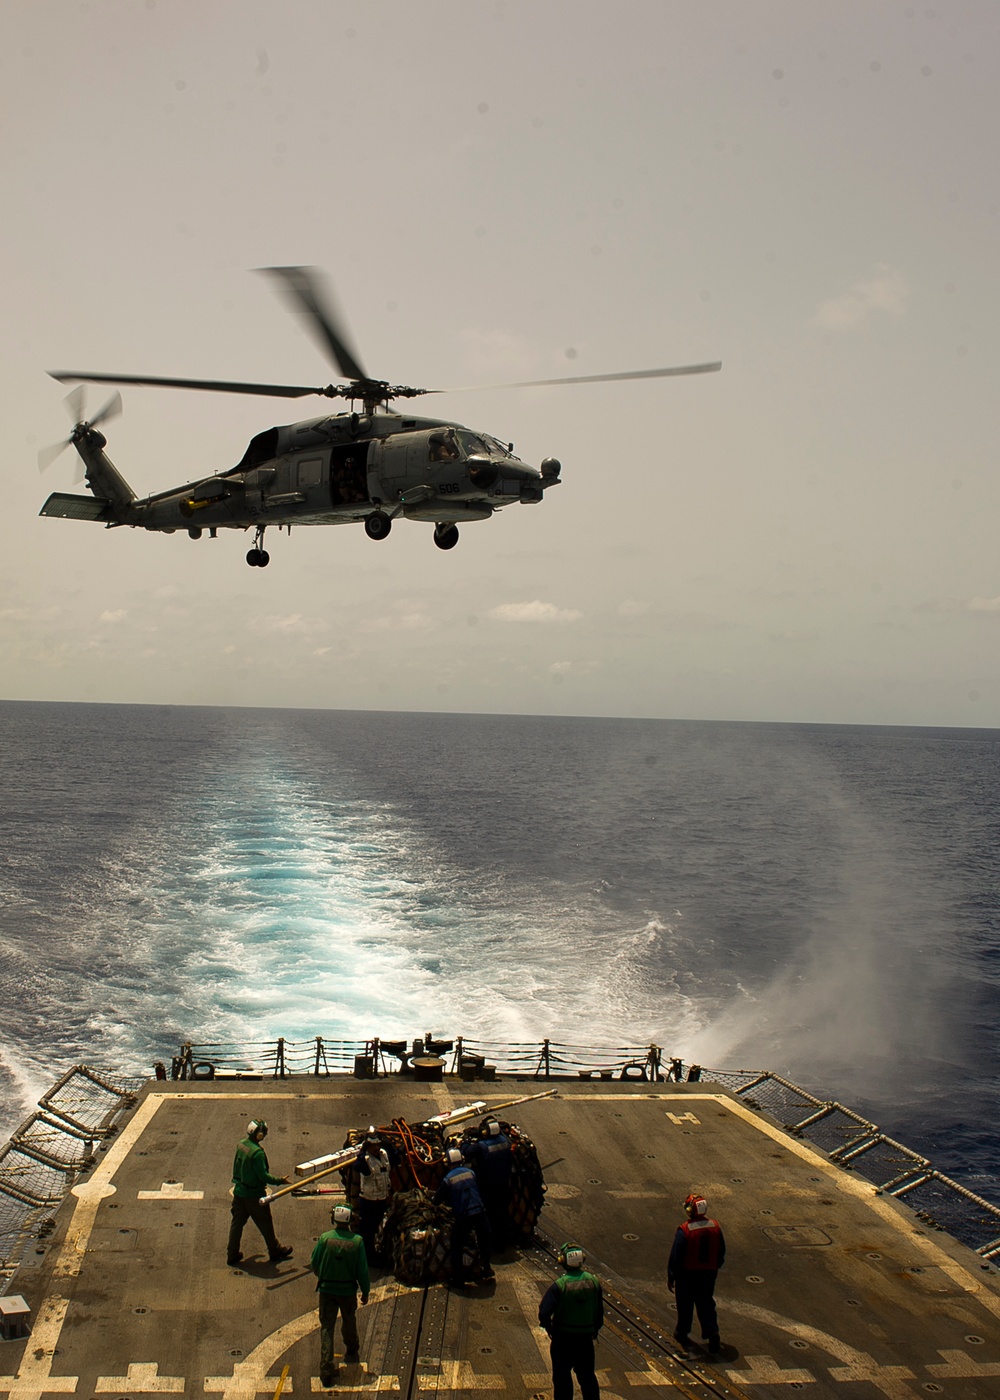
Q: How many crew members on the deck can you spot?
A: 7